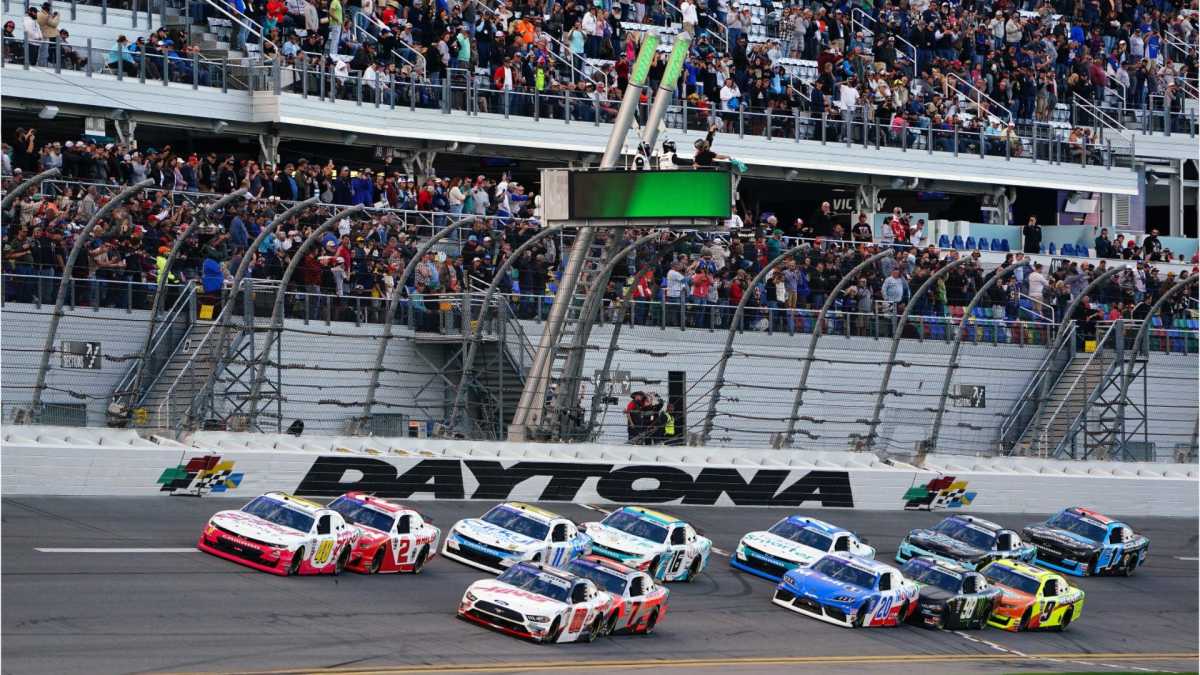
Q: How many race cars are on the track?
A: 12